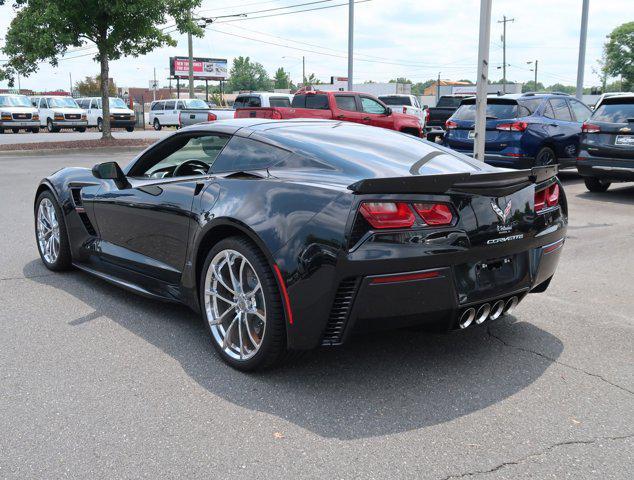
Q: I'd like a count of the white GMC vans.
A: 2